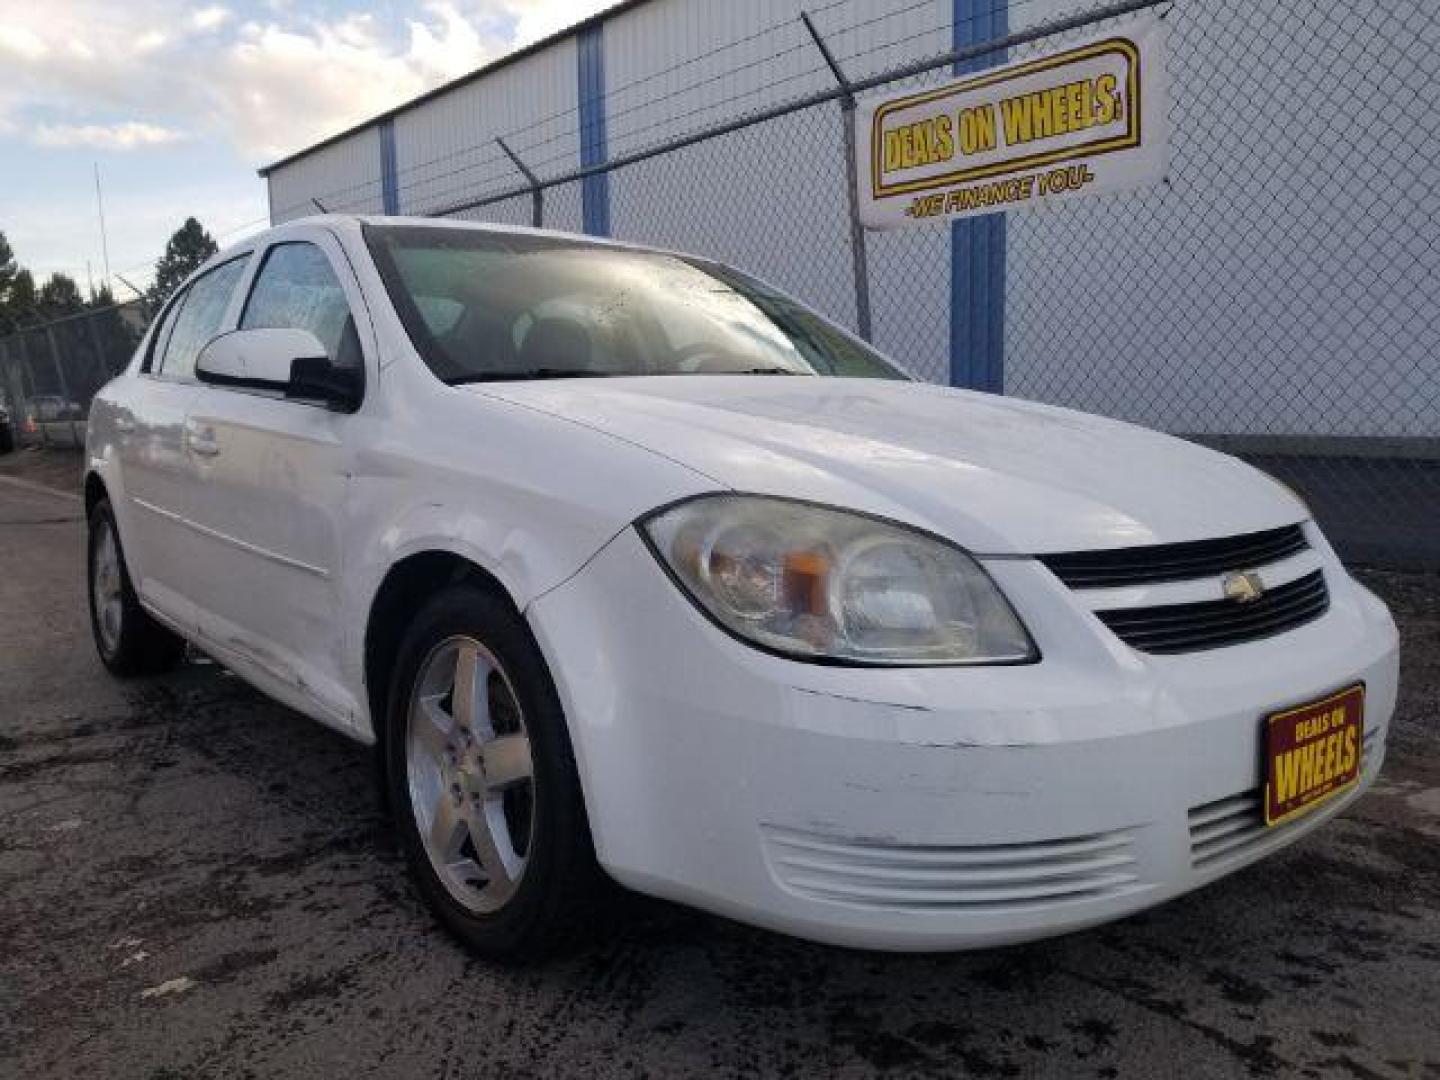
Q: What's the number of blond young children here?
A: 0